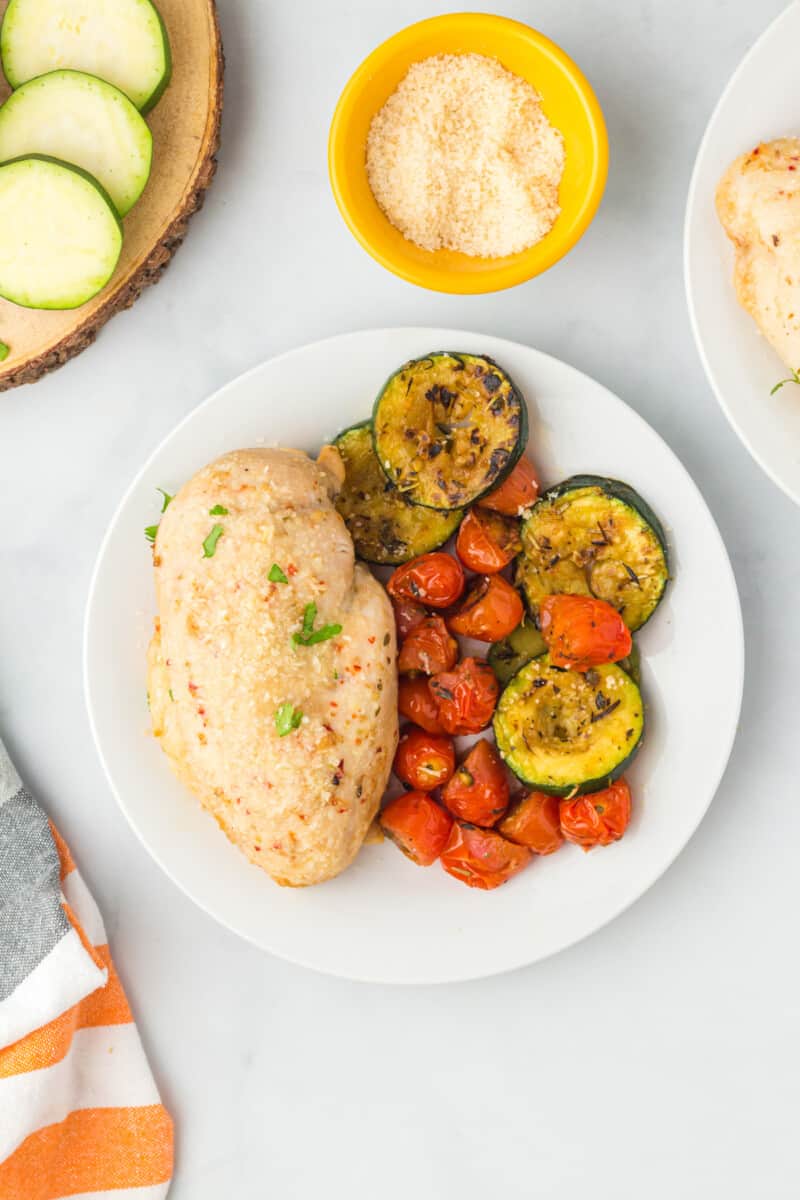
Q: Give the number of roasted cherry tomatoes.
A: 15